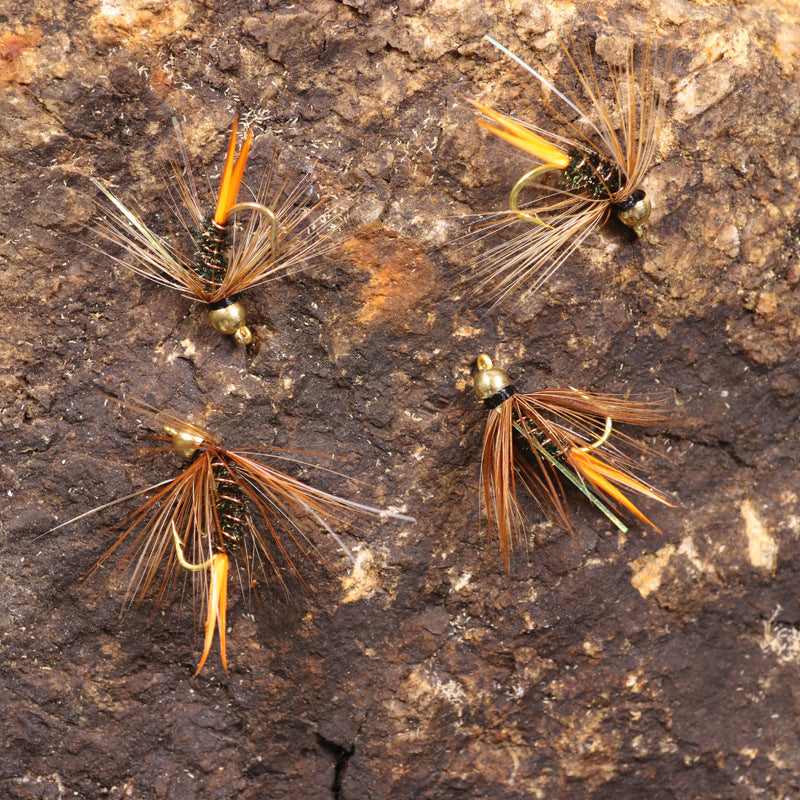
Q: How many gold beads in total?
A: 4